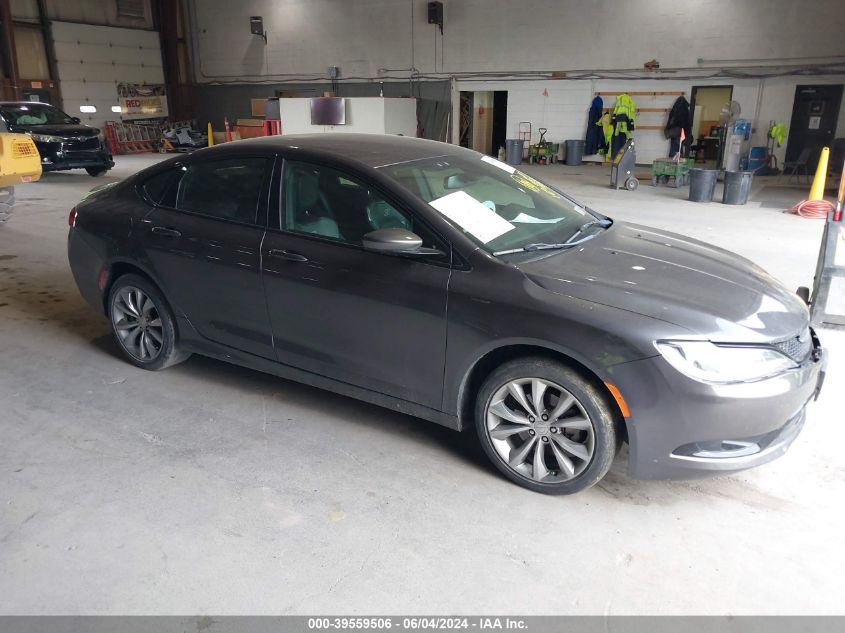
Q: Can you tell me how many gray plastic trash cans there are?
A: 4